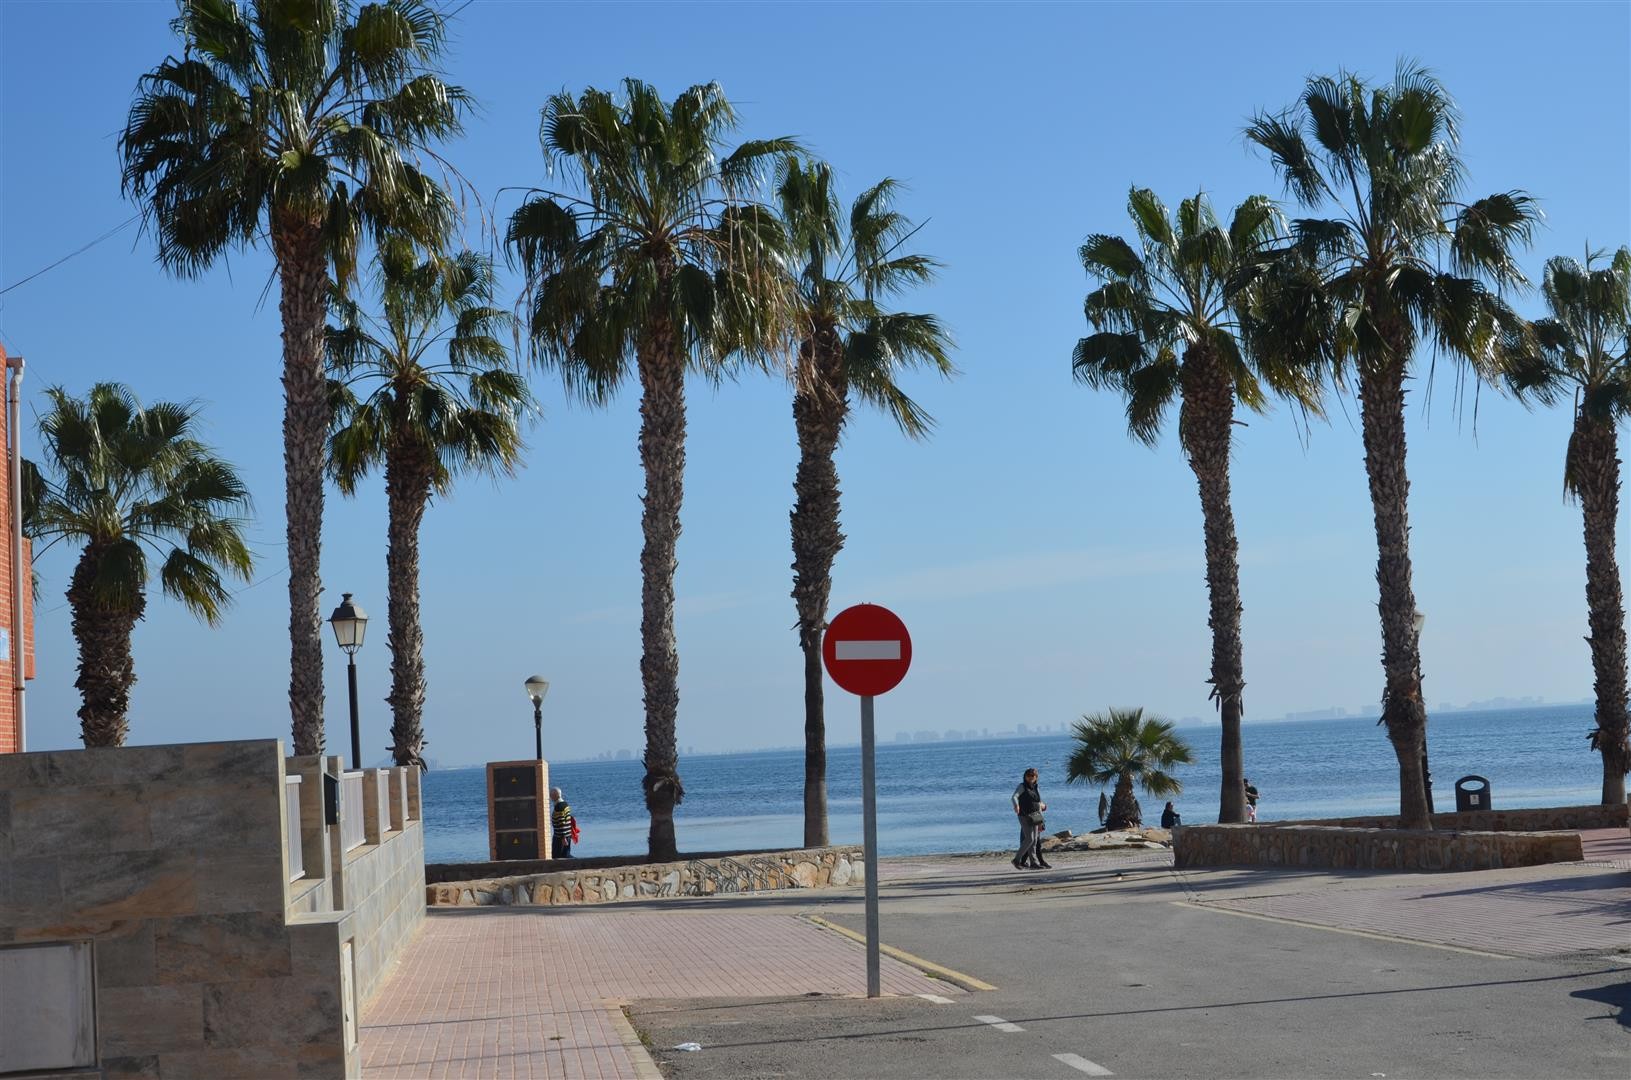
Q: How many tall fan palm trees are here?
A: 8